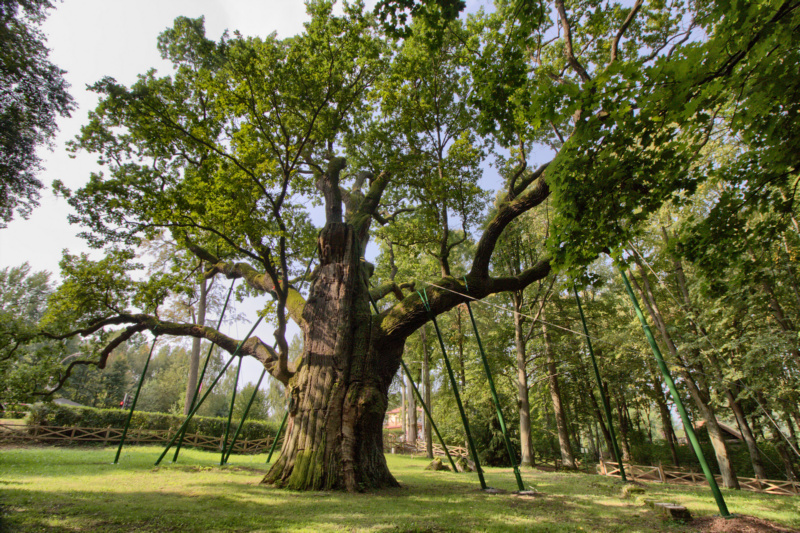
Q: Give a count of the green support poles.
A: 11